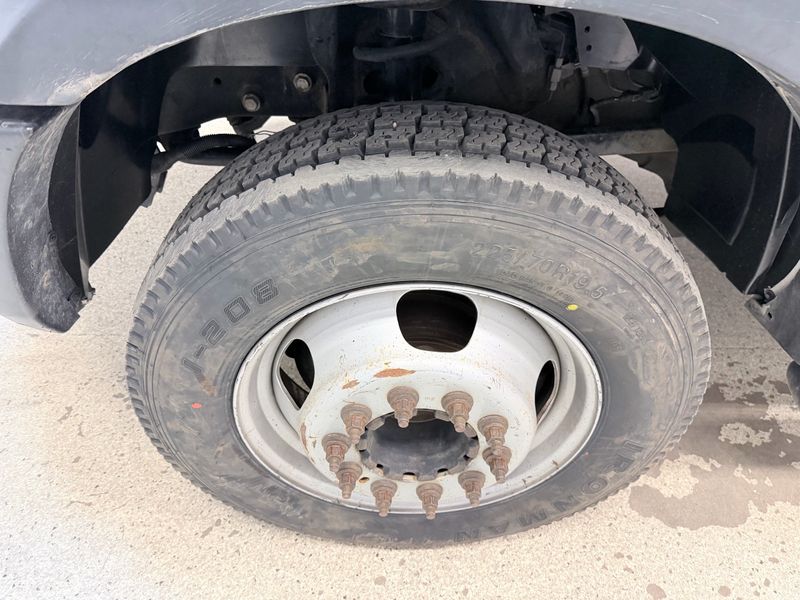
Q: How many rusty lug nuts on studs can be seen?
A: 10